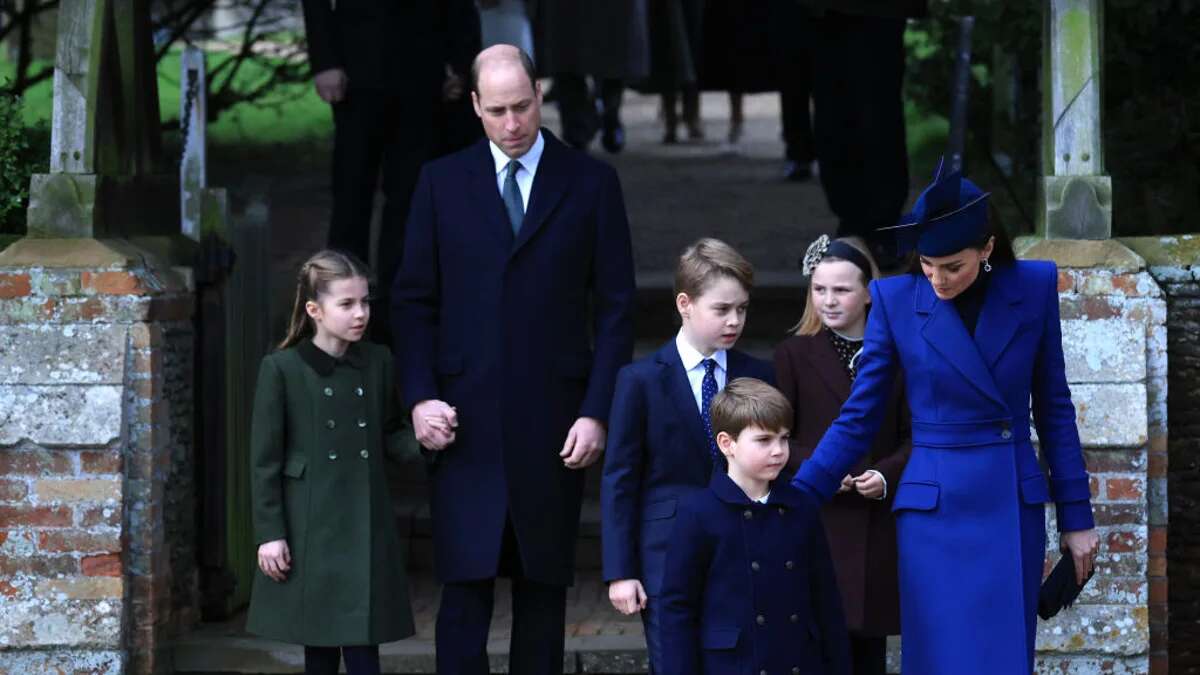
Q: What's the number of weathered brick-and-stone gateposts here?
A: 2